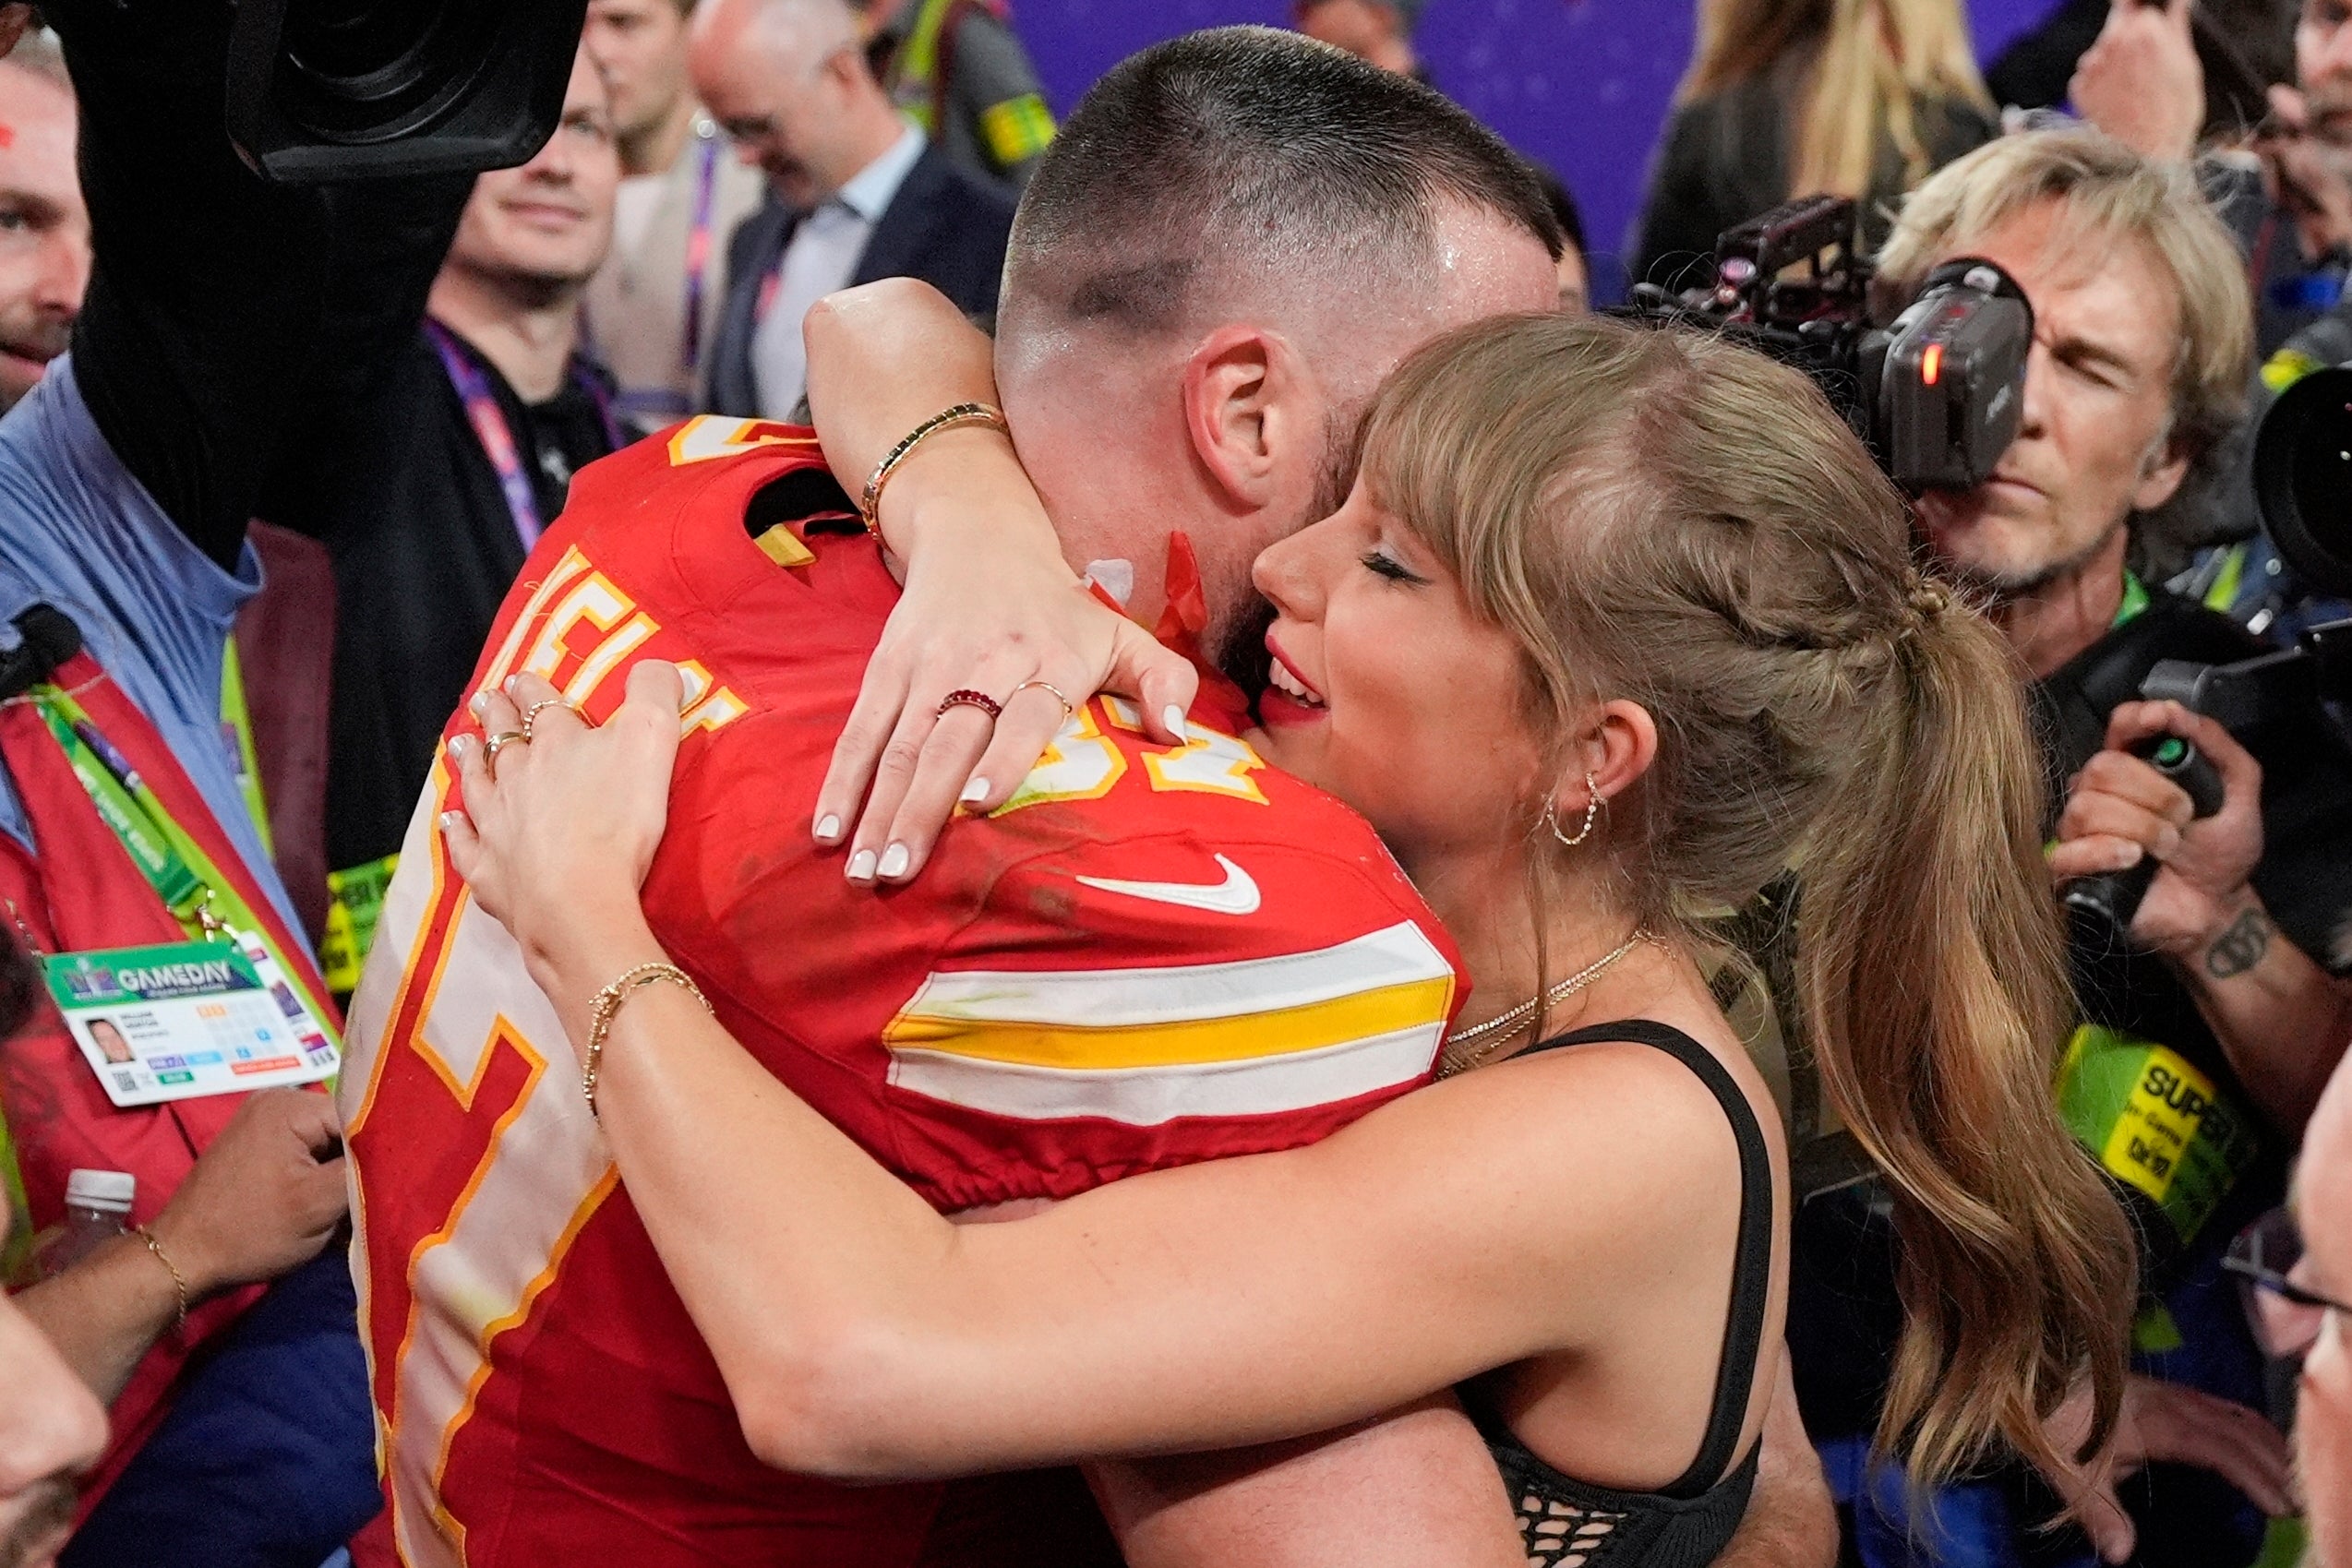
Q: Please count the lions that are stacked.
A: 0